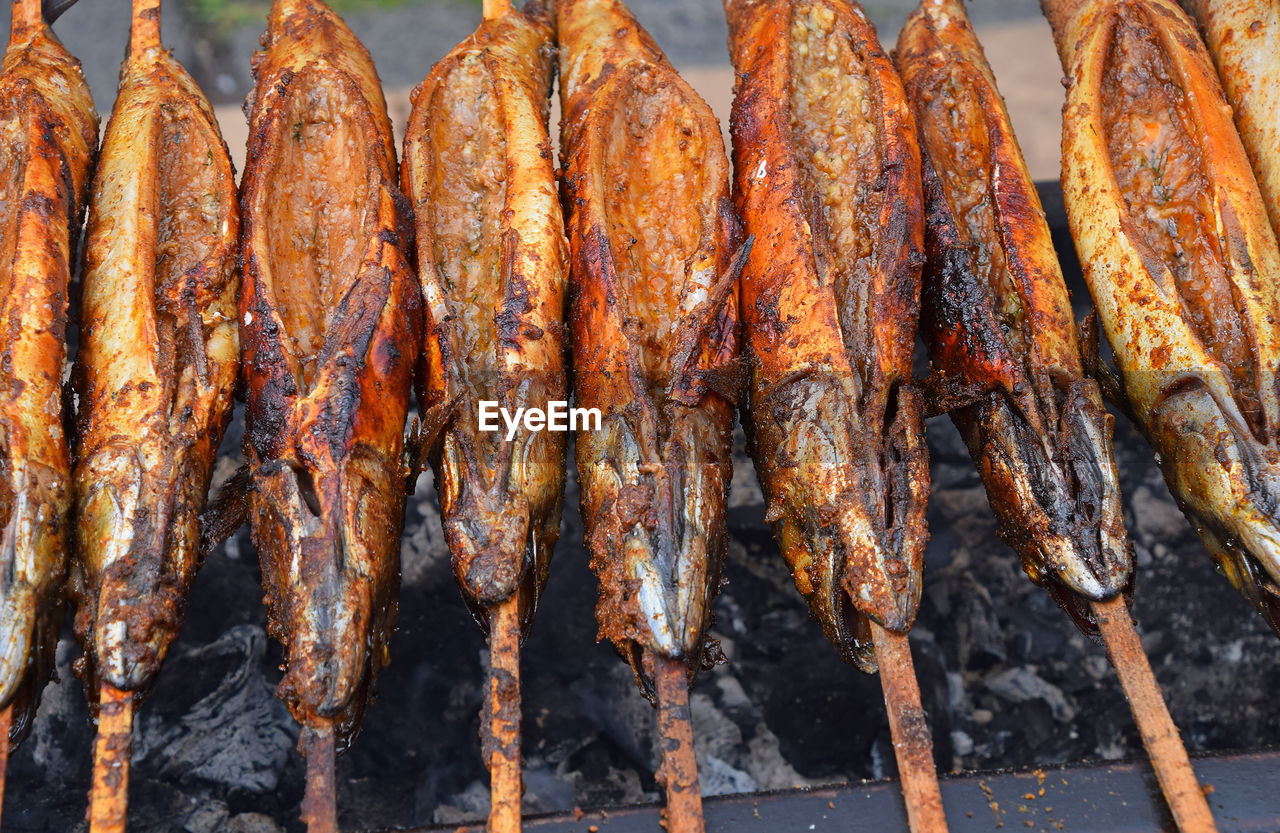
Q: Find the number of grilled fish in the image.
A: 9